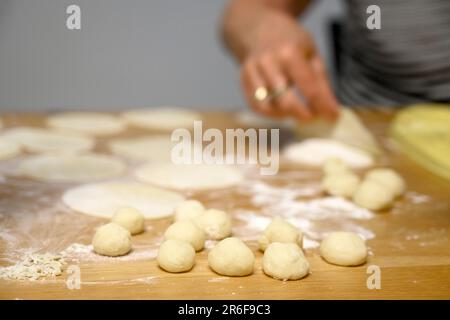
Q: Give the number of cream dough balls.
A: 14